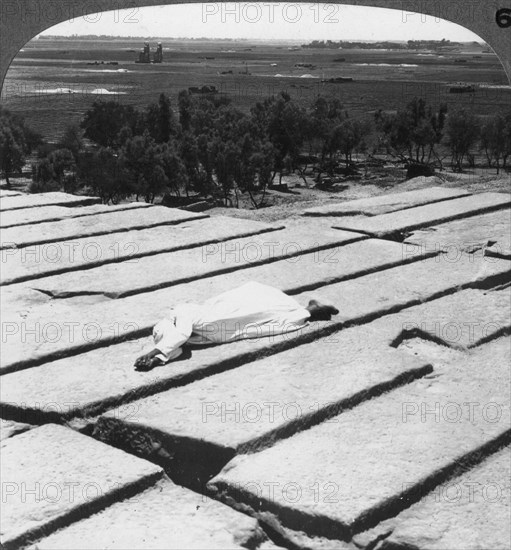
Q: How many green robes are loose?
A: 0